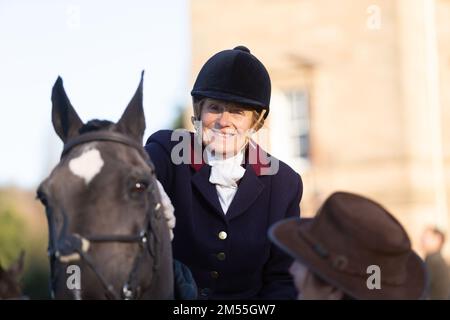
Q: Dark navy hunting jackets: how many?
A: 1